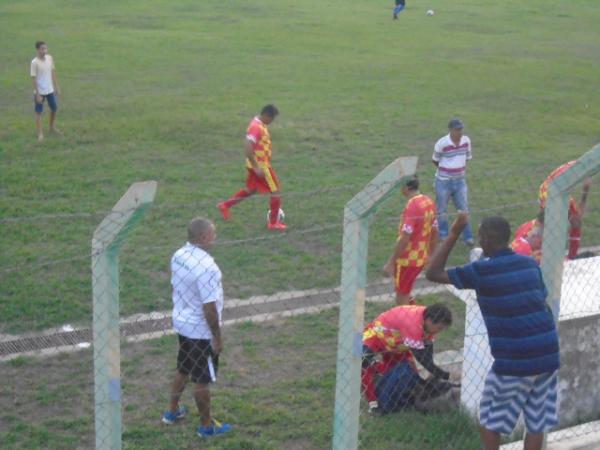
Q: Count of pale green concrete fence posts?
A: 3